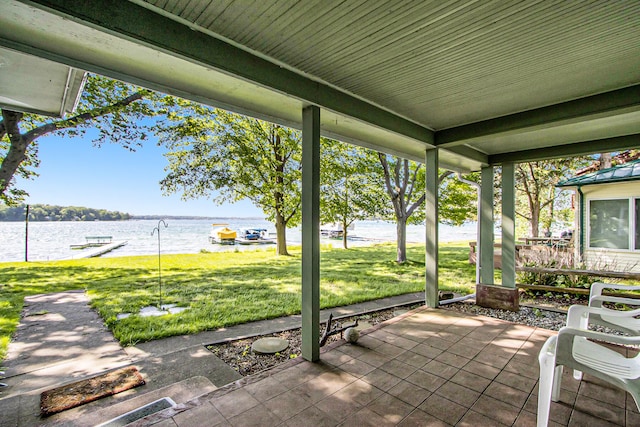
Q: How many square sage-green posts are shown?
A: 4